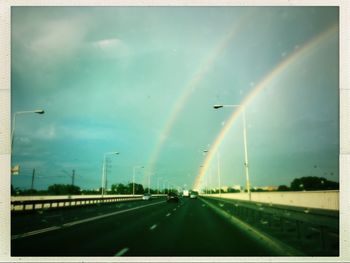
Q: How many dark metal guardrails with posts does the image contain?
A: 2